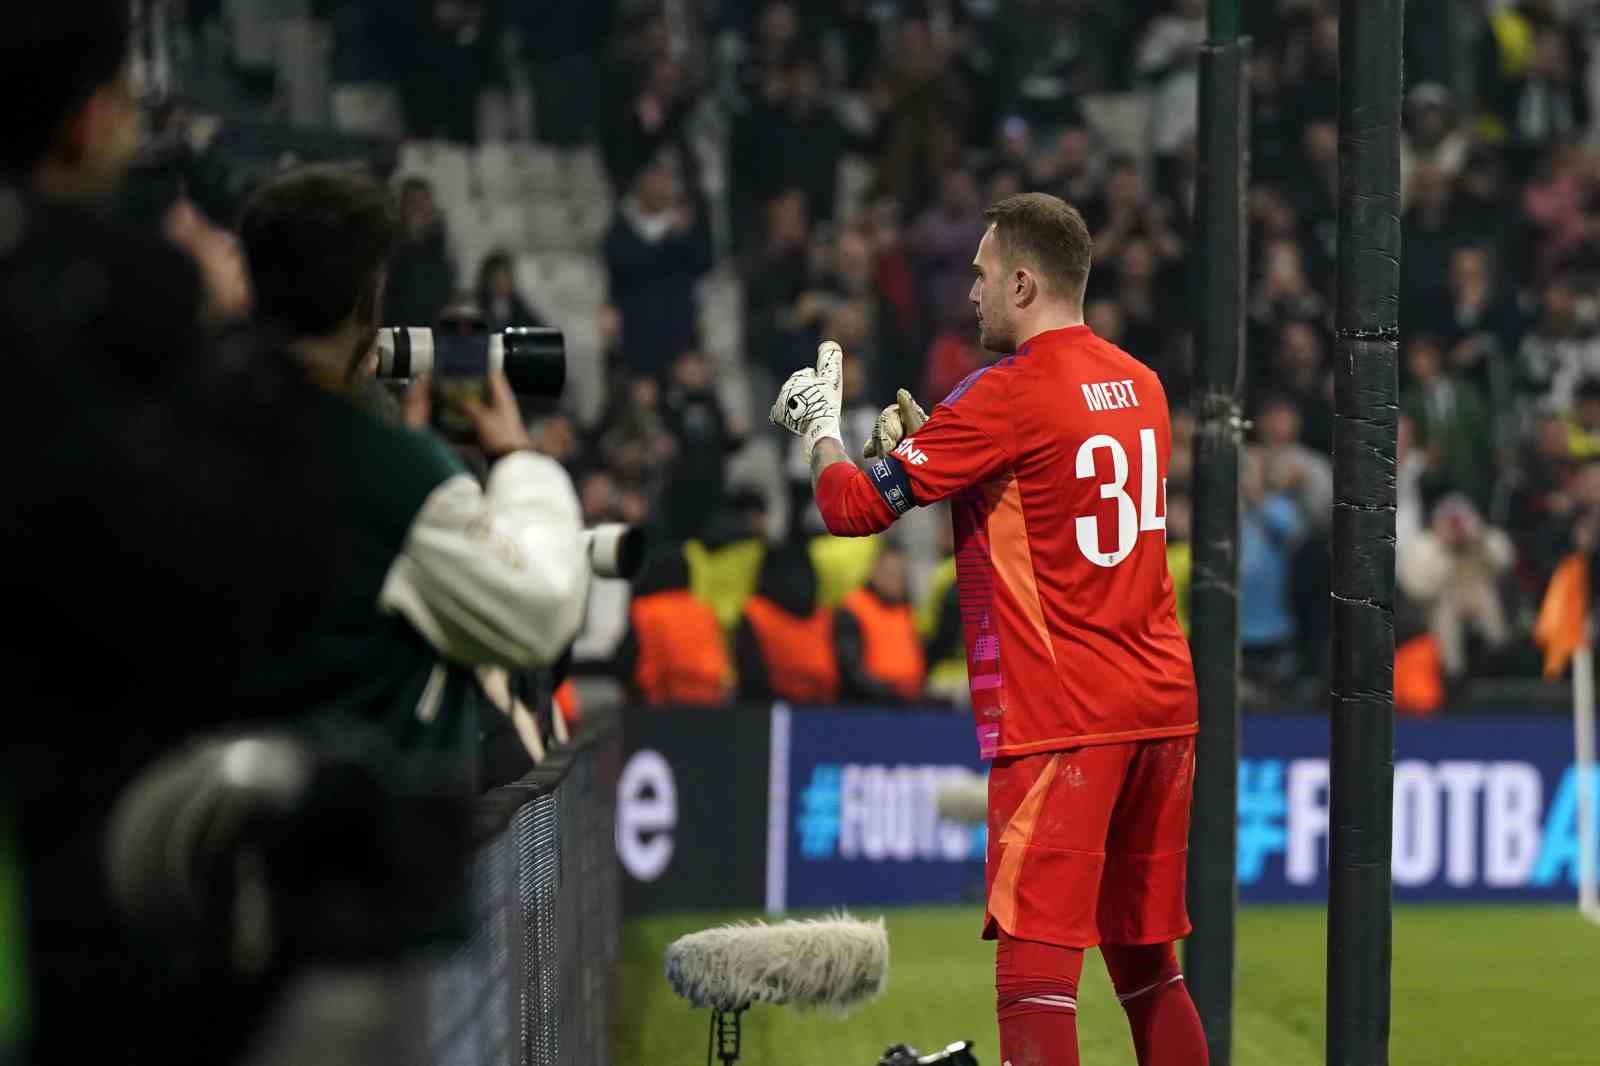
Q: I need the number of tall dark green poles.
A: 2